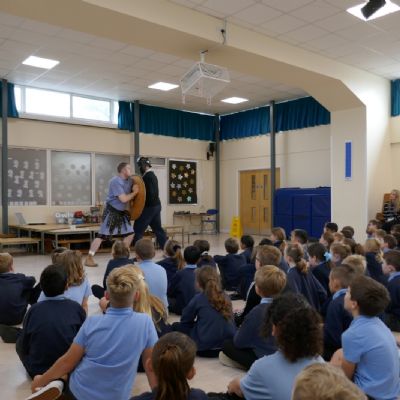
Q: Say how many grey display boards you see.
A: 3